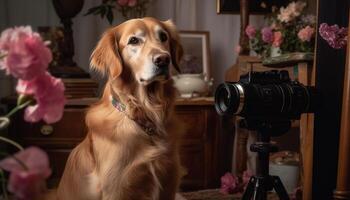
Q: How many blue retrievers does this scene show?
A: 0